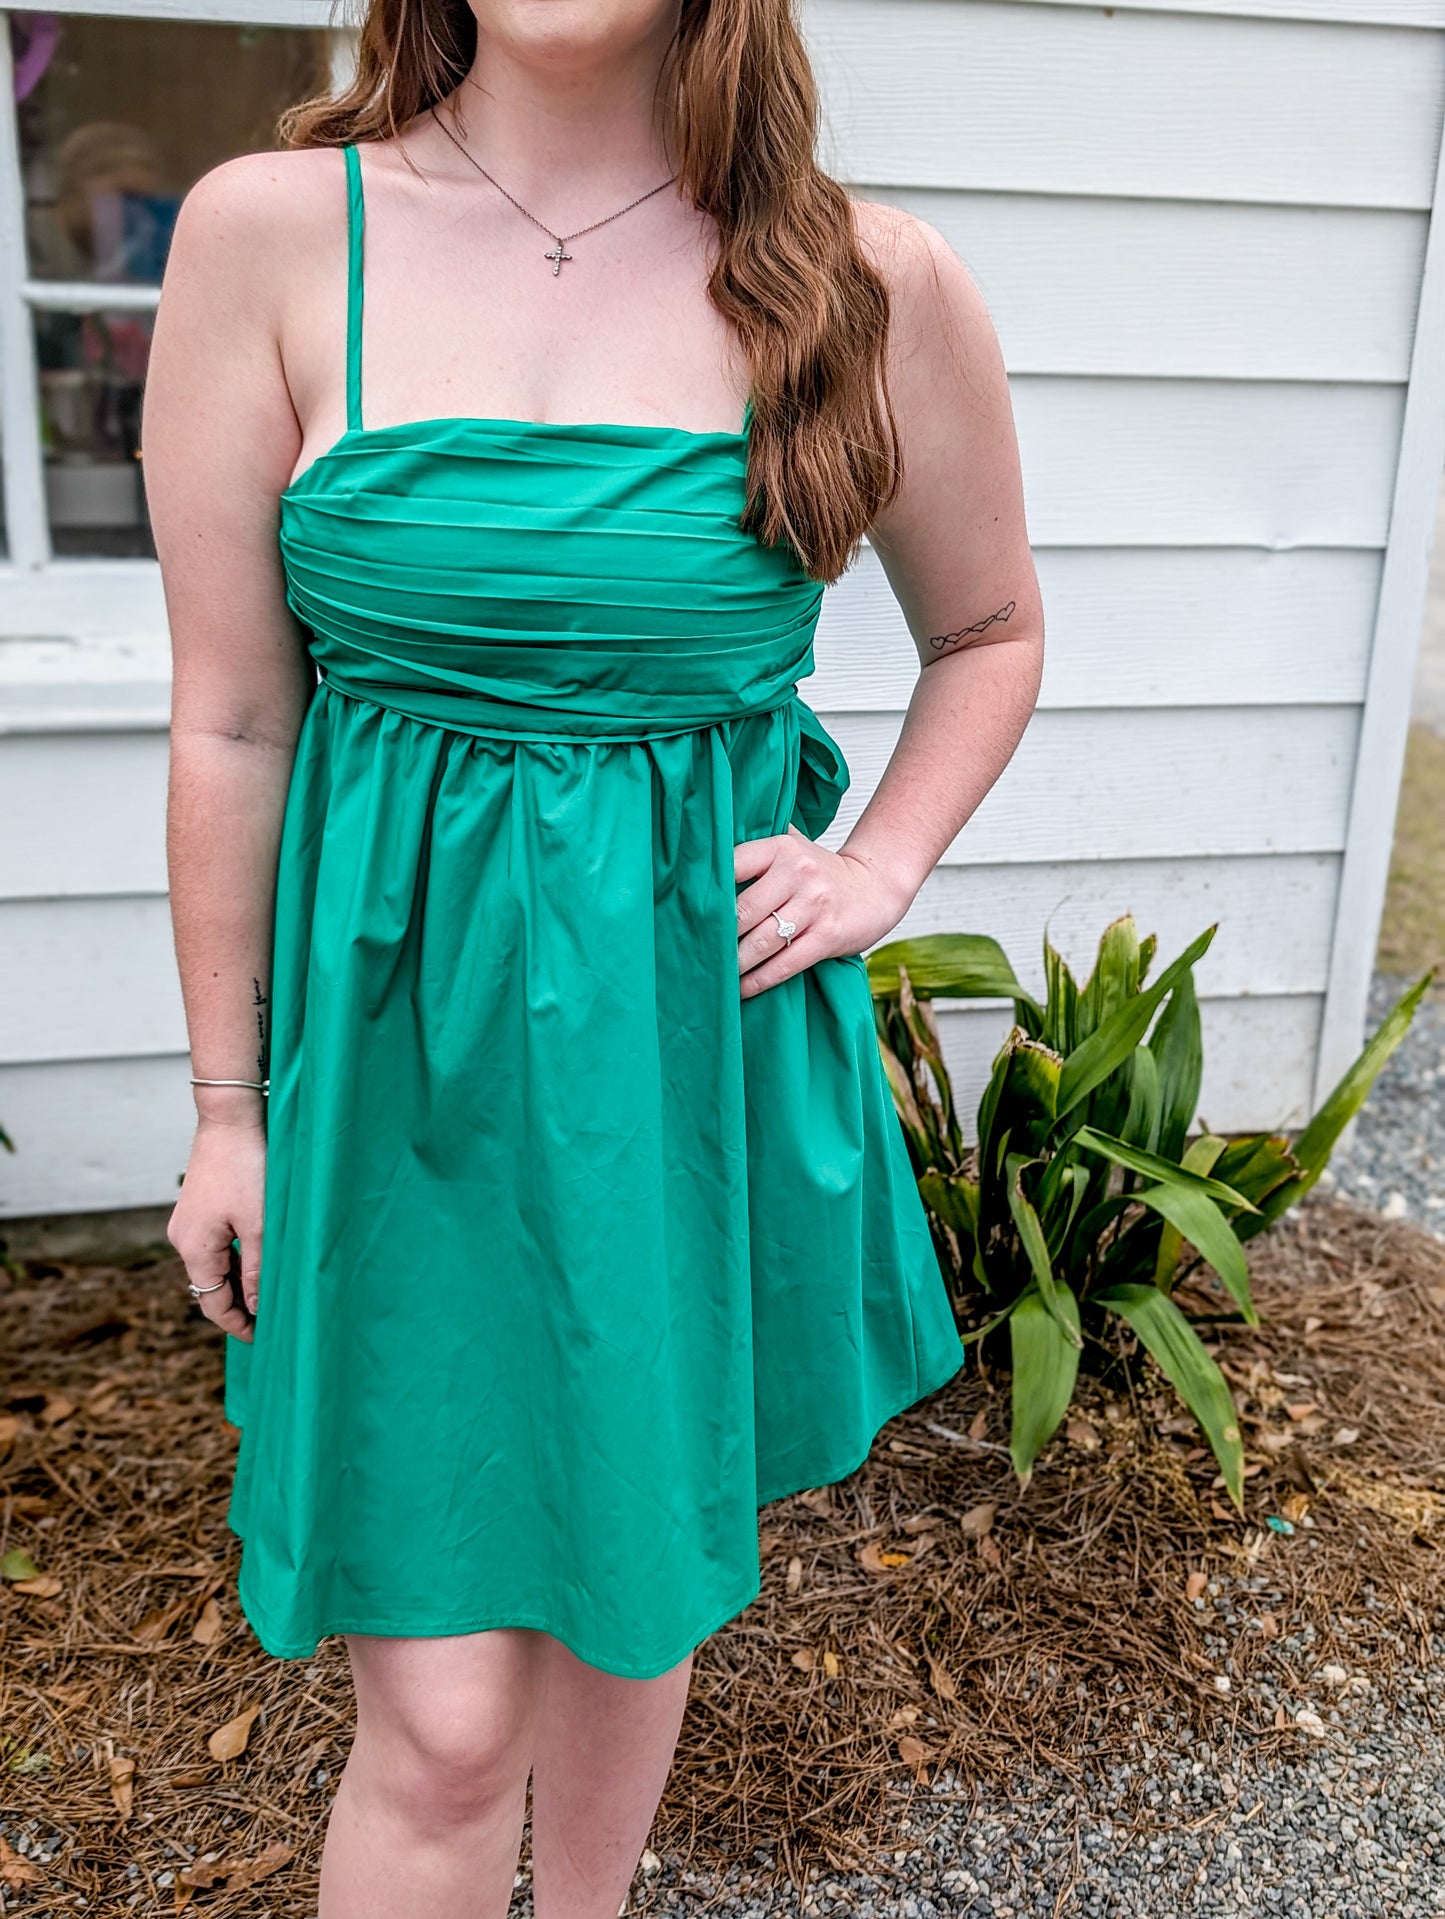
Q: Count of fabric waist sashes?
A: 1